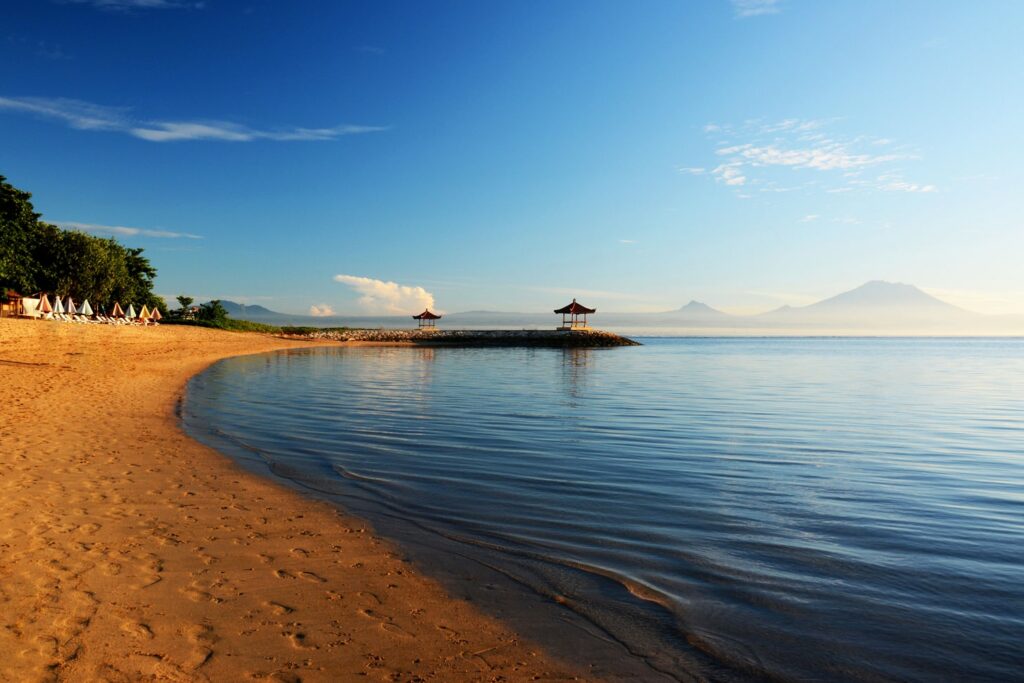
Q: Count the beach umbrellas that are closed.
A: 8